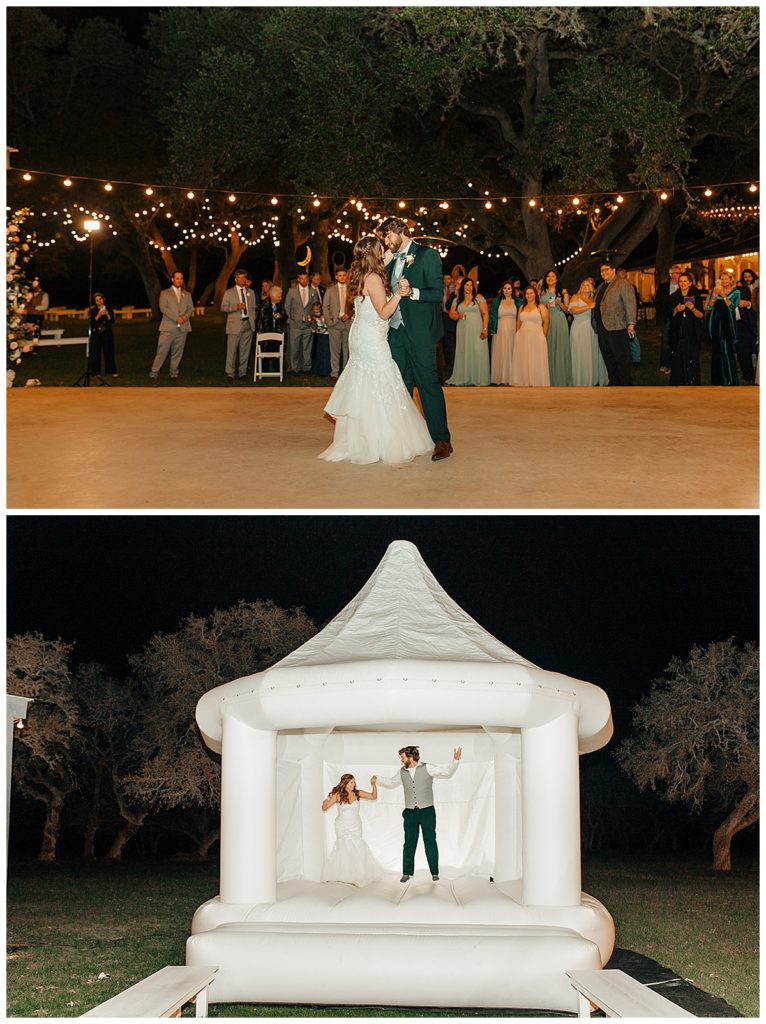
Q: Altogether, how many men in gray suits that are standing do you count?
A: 4